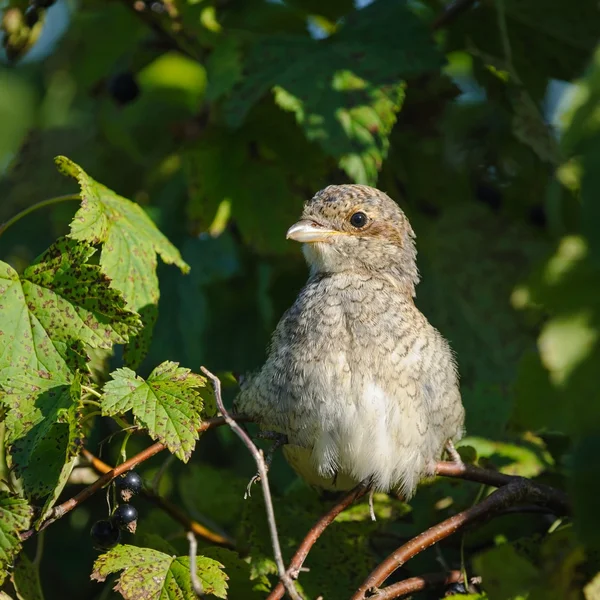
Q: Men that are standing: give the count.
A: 0